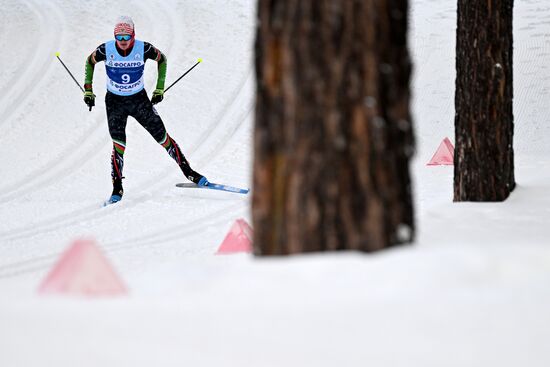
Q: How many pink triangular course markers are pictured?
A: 3